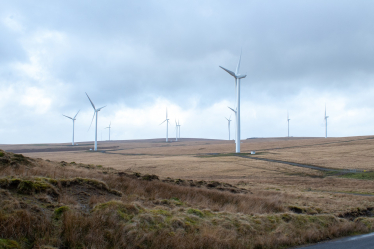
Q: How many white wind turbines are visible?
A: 11